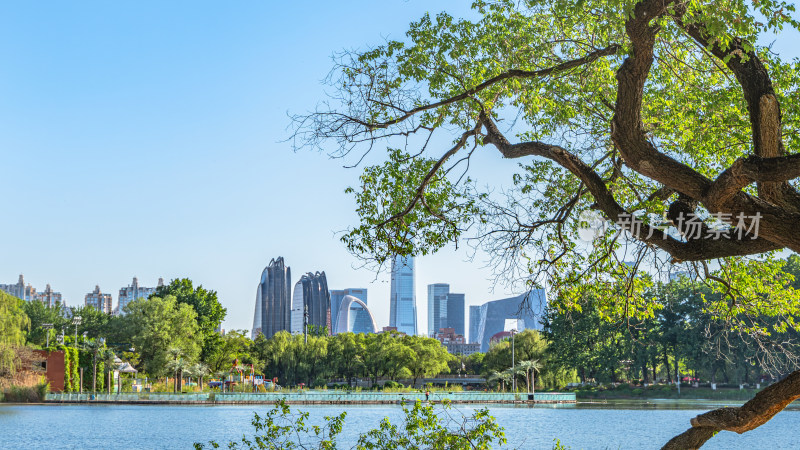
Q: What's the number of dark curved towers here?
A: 2